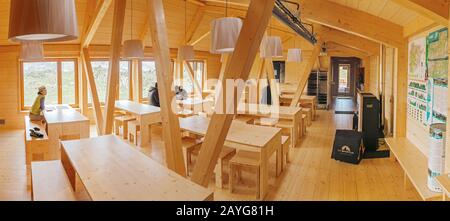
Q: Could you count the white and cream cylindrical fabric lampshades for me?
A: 7